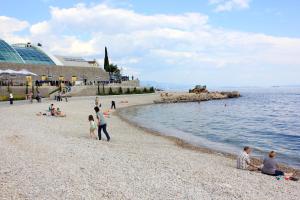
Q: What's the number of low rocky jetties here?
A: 1